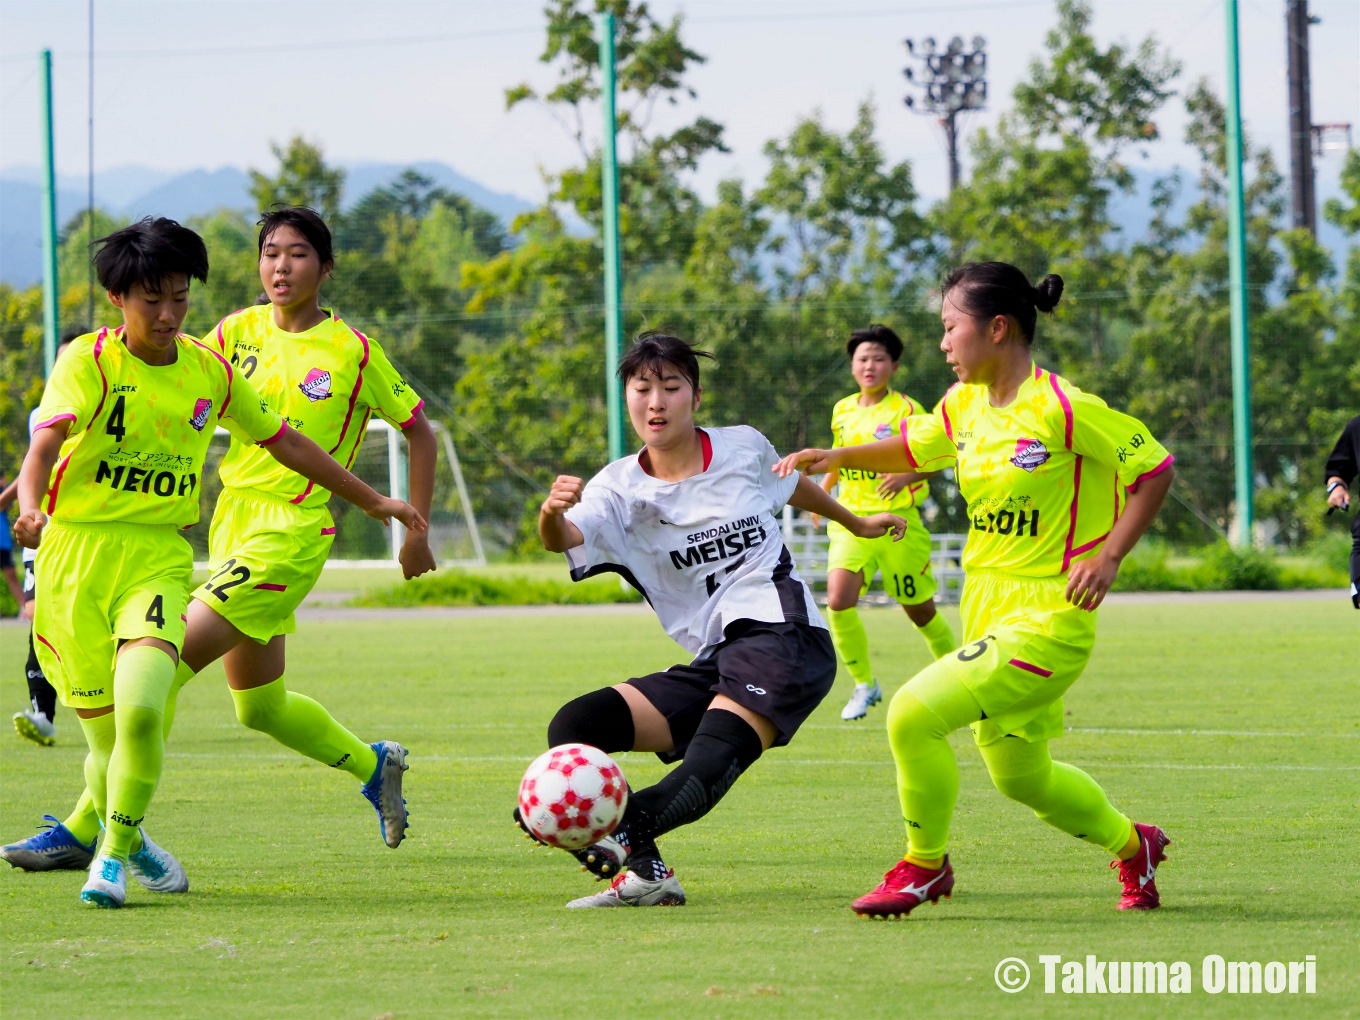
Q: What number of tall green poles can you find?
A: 3